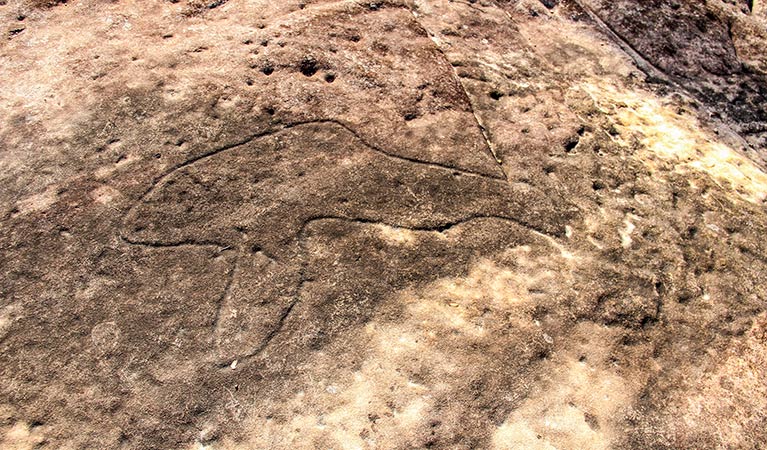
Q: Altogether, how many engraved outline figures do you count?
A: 1